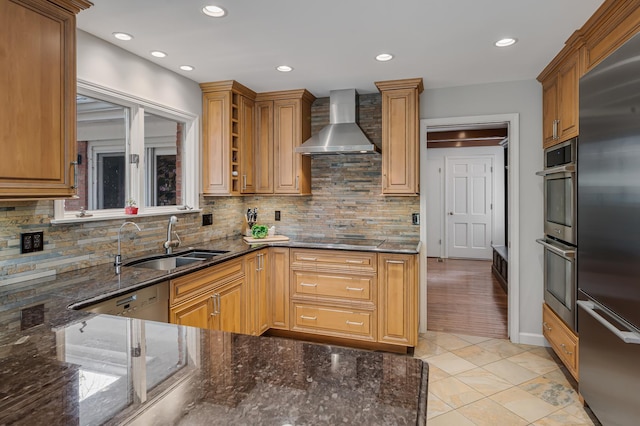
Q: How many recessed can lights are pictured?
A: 7